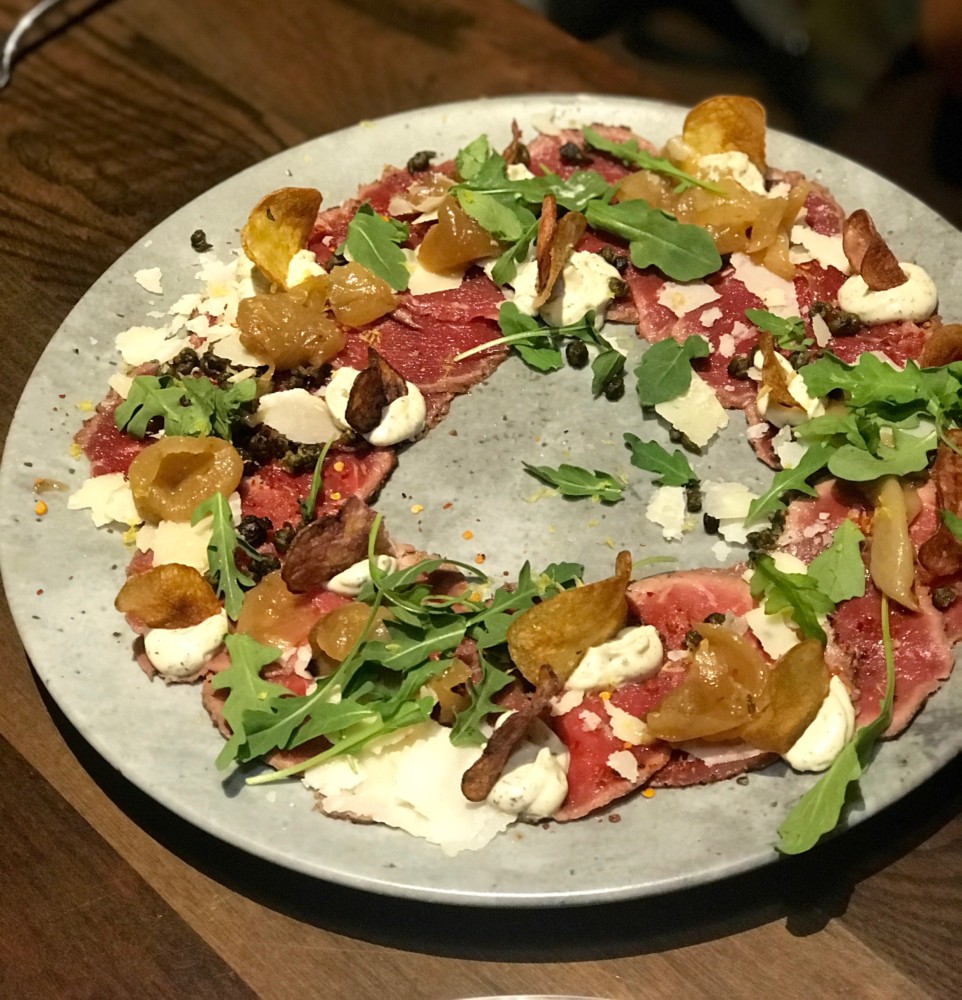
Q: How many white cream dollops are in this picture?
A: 11